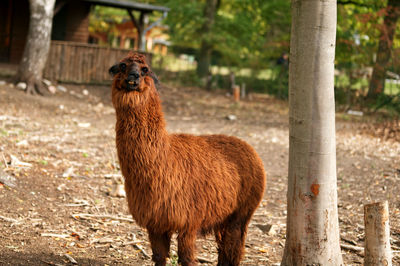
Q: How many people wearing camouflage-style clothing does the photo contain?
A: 0